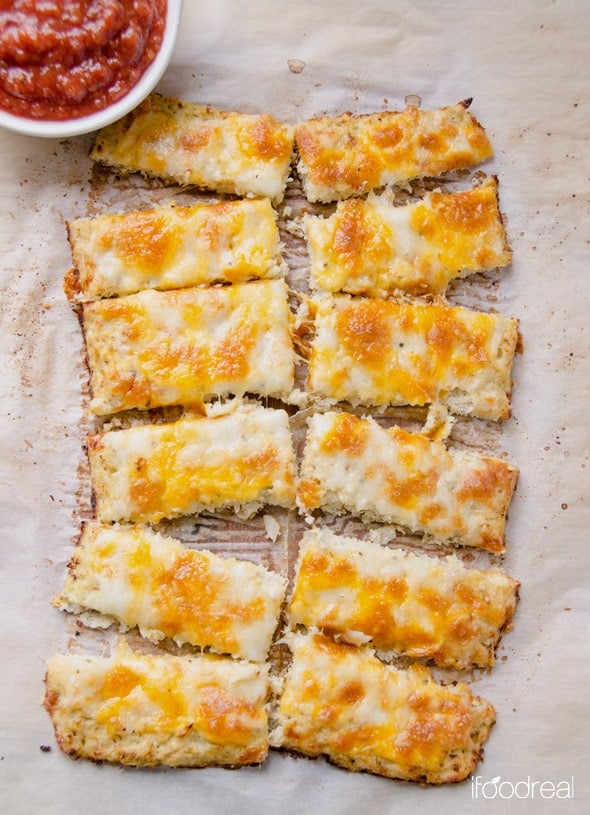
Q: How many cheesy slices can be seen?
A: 12